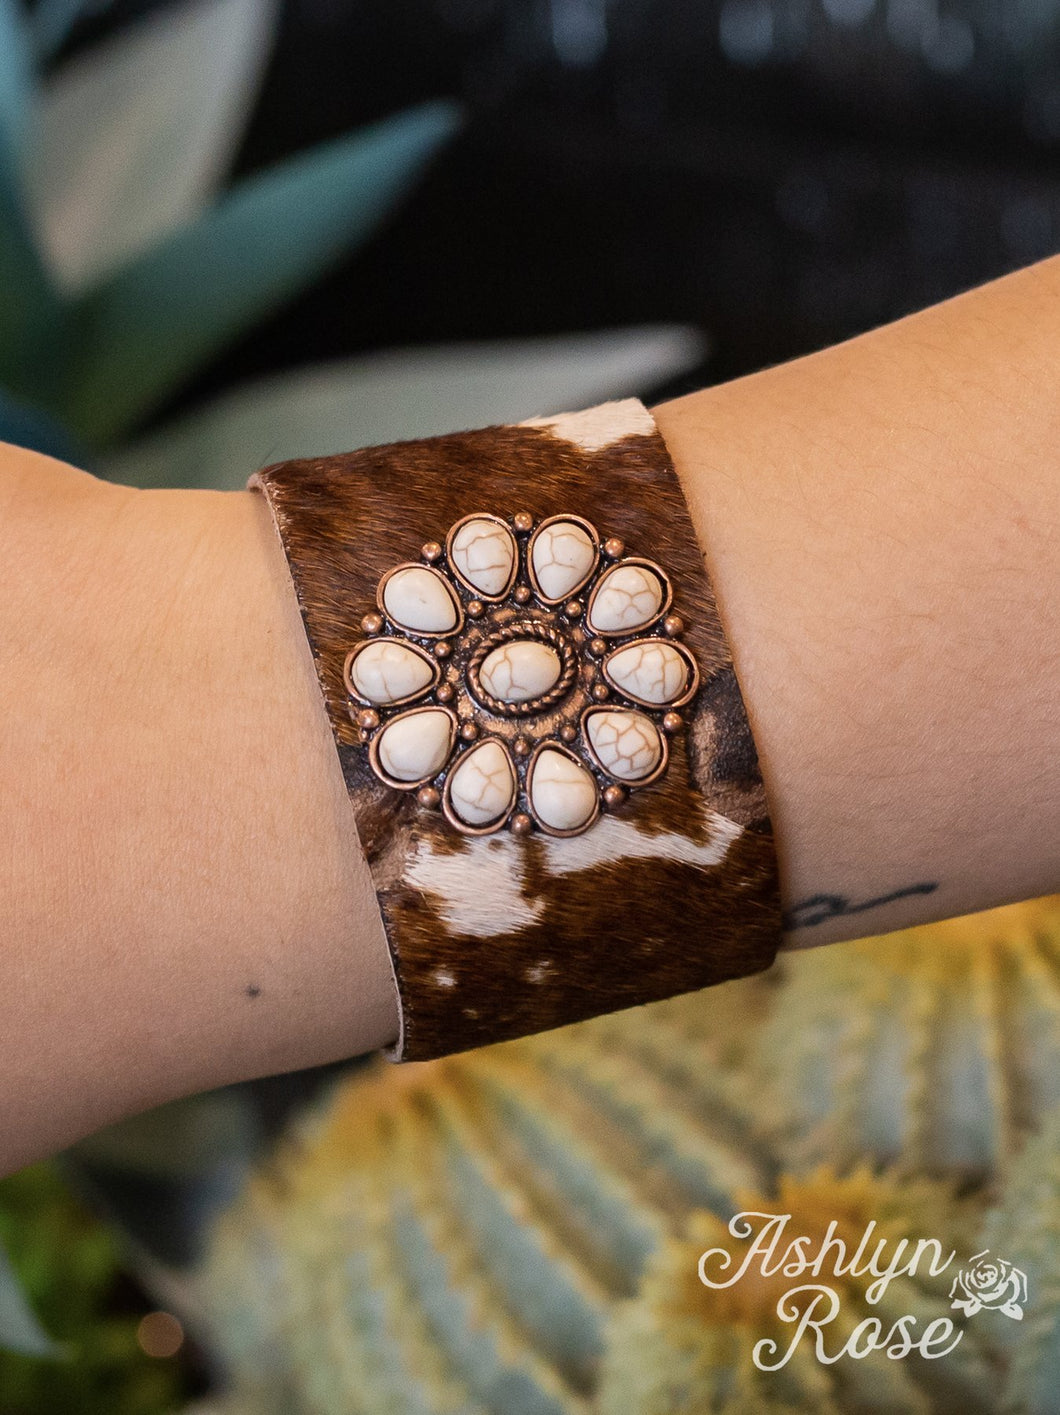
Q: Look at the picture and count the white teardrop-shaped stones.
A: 10